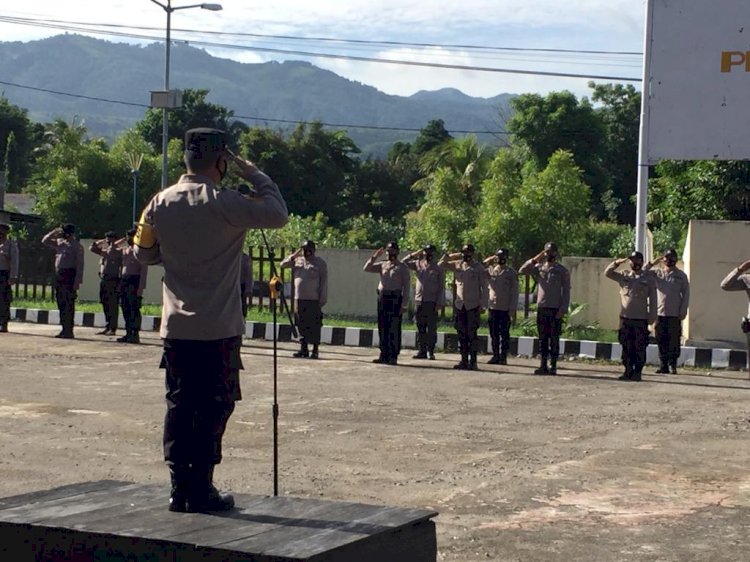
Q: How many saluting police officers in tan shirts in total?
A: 13